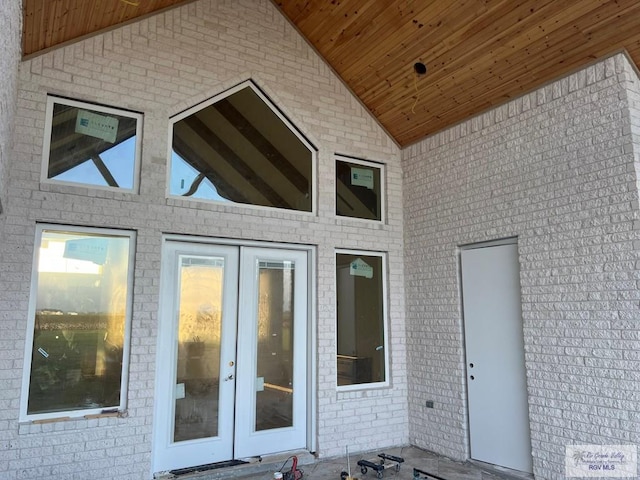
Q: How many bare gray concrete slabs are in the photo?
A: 1